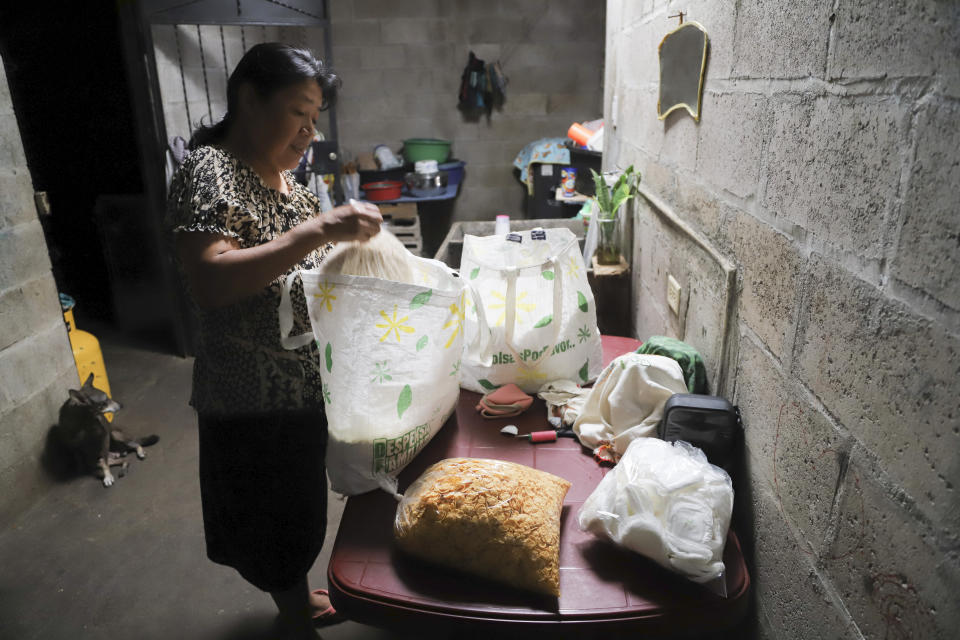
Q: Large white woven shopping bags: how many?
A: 2